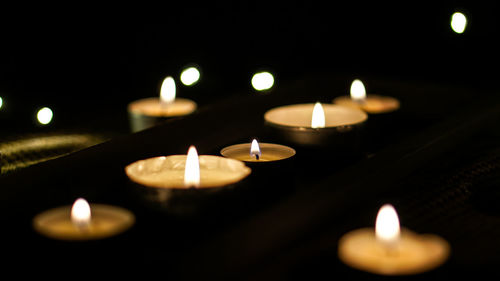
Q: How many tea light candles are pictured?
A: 7